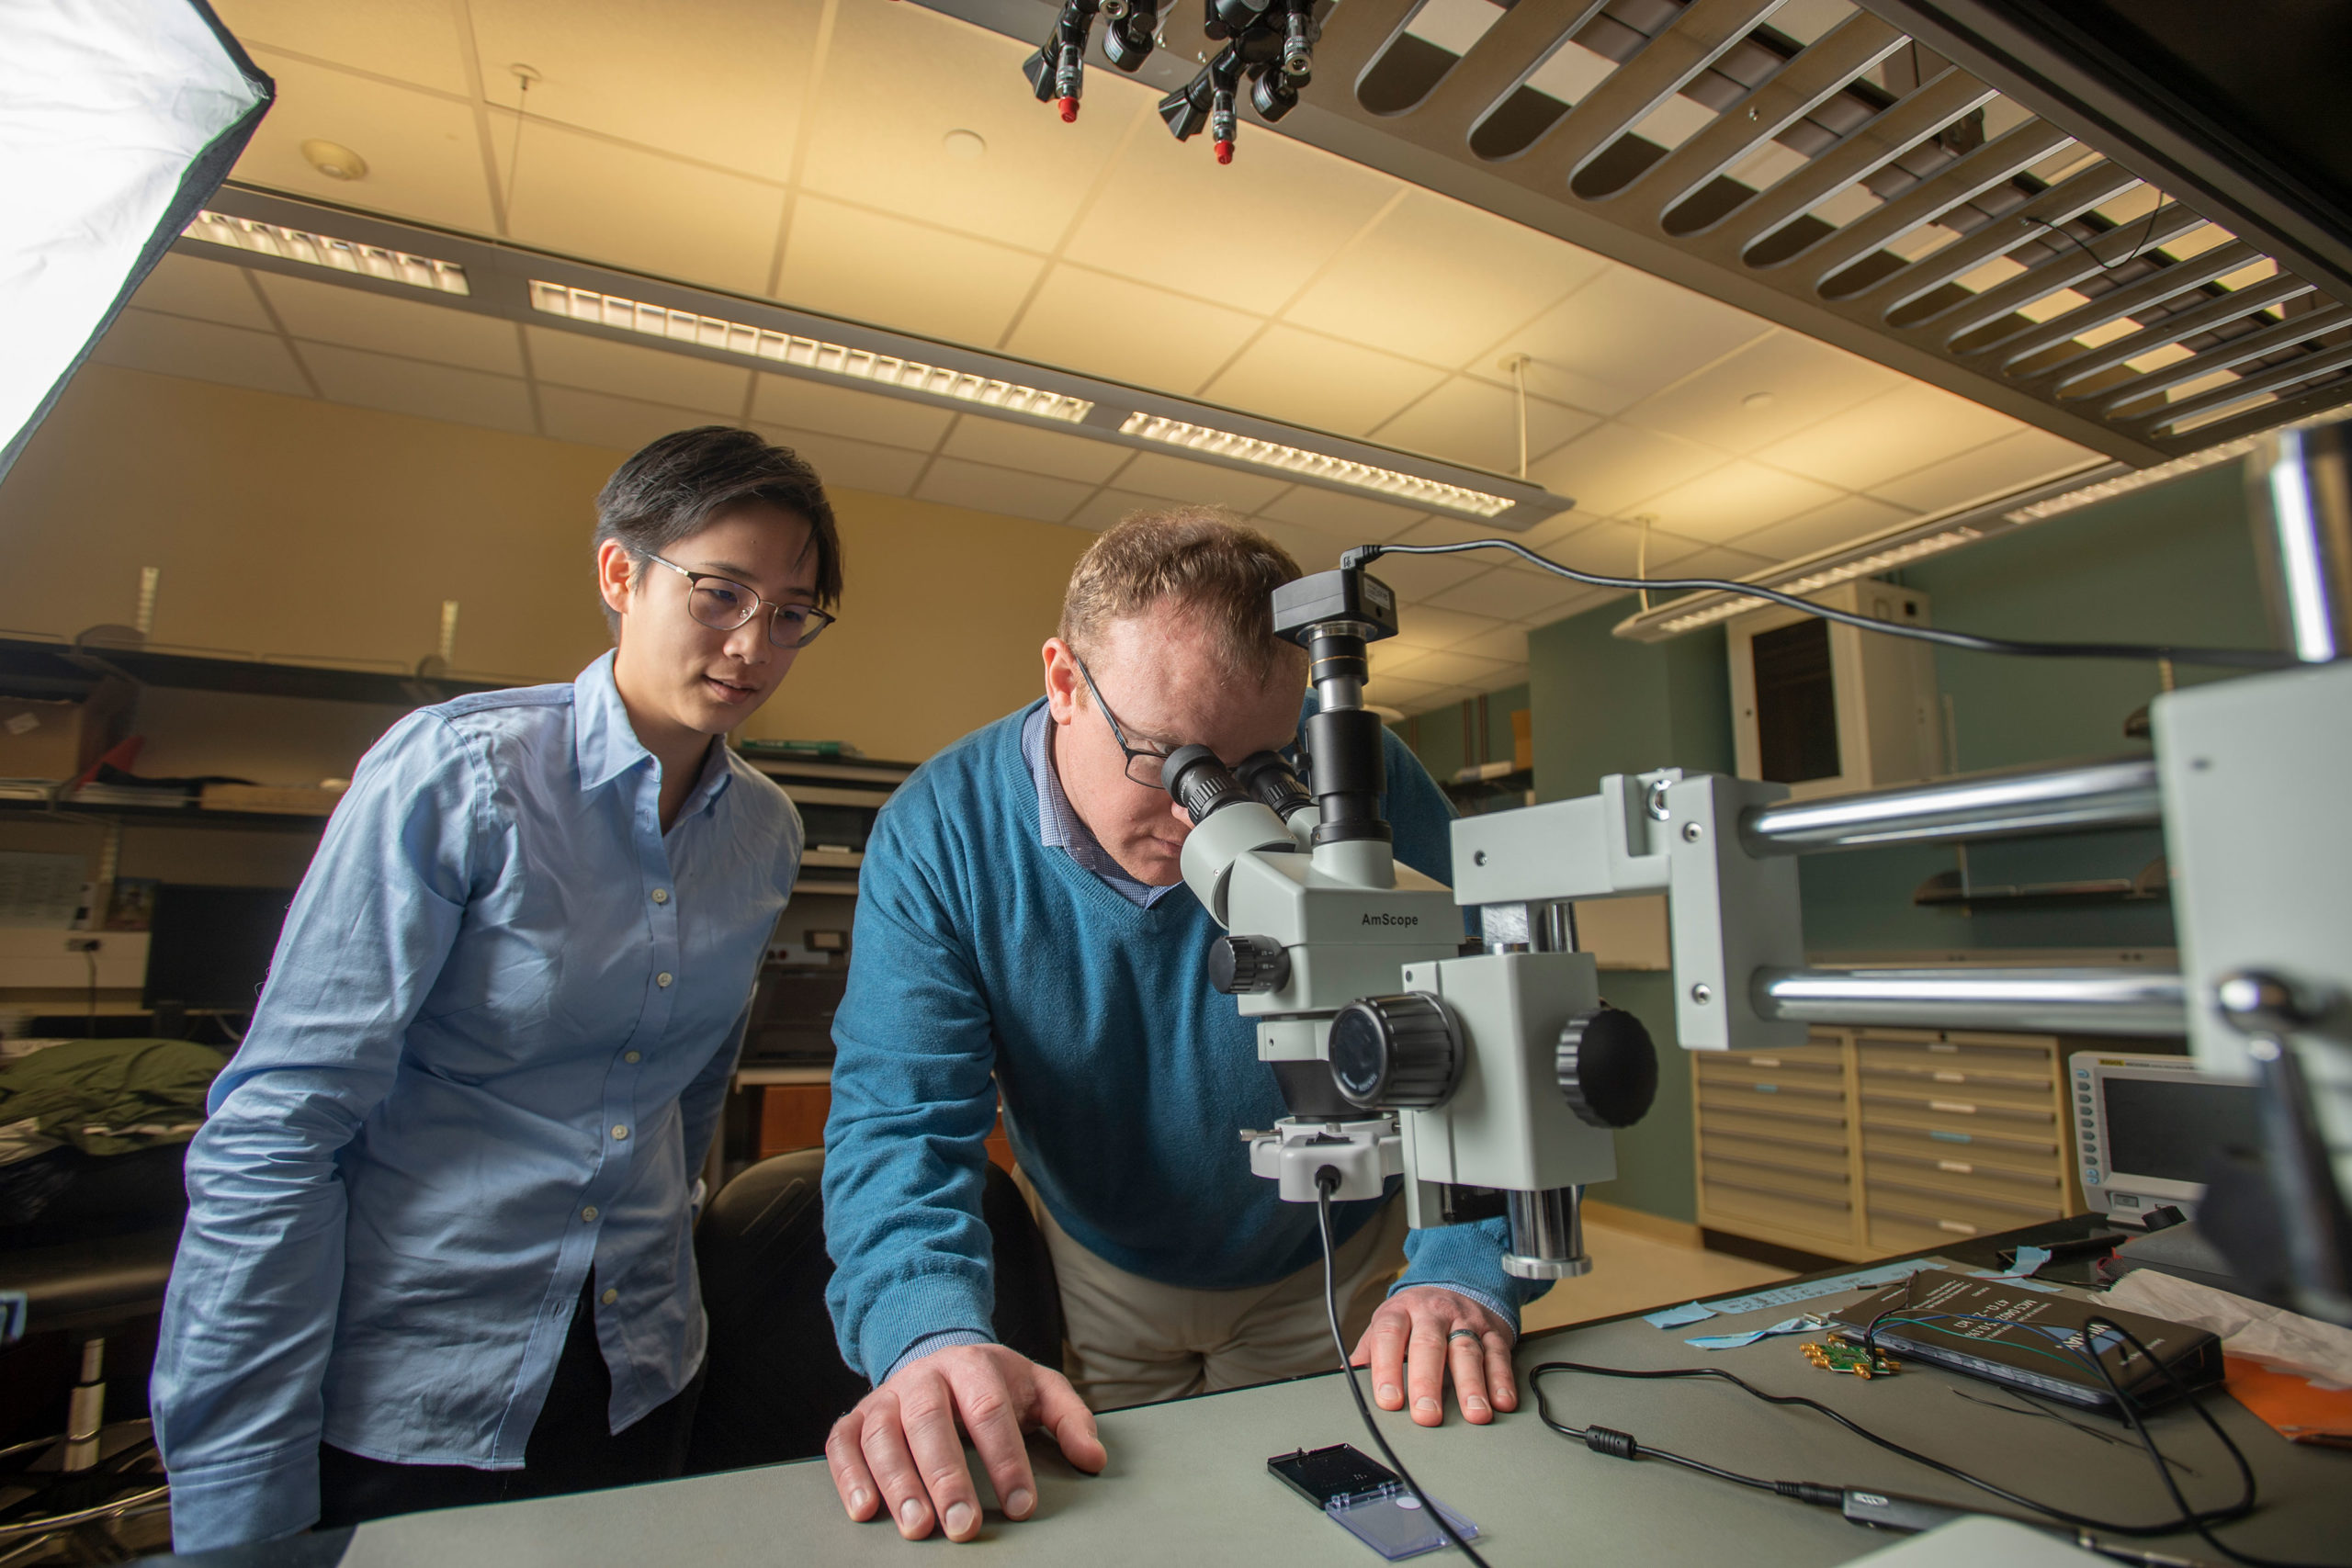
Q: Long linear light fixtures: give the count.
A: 2